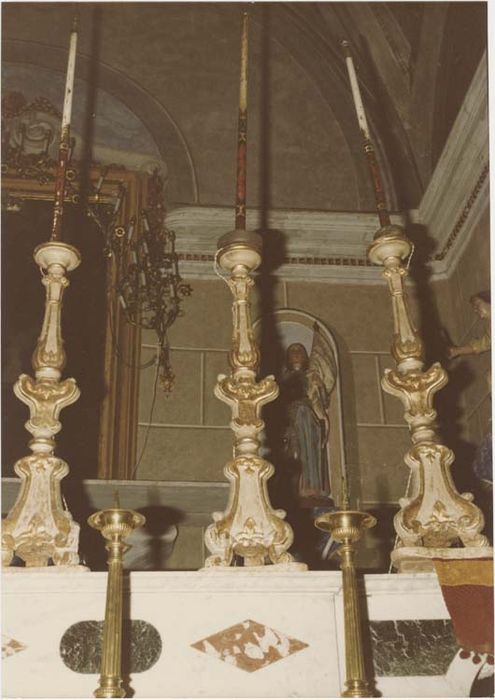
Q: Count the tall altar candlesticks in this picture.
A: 3